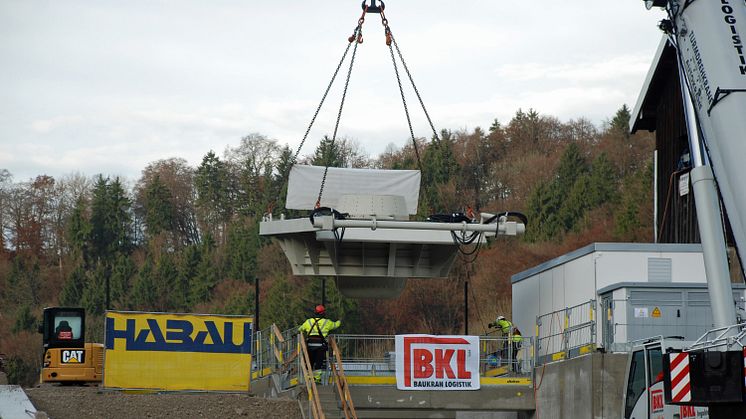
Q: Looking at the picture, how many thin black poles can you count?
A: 4